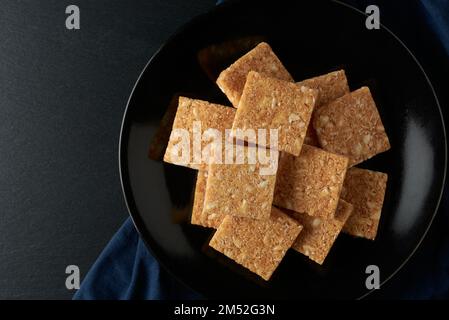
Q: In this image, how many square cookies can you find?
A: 11